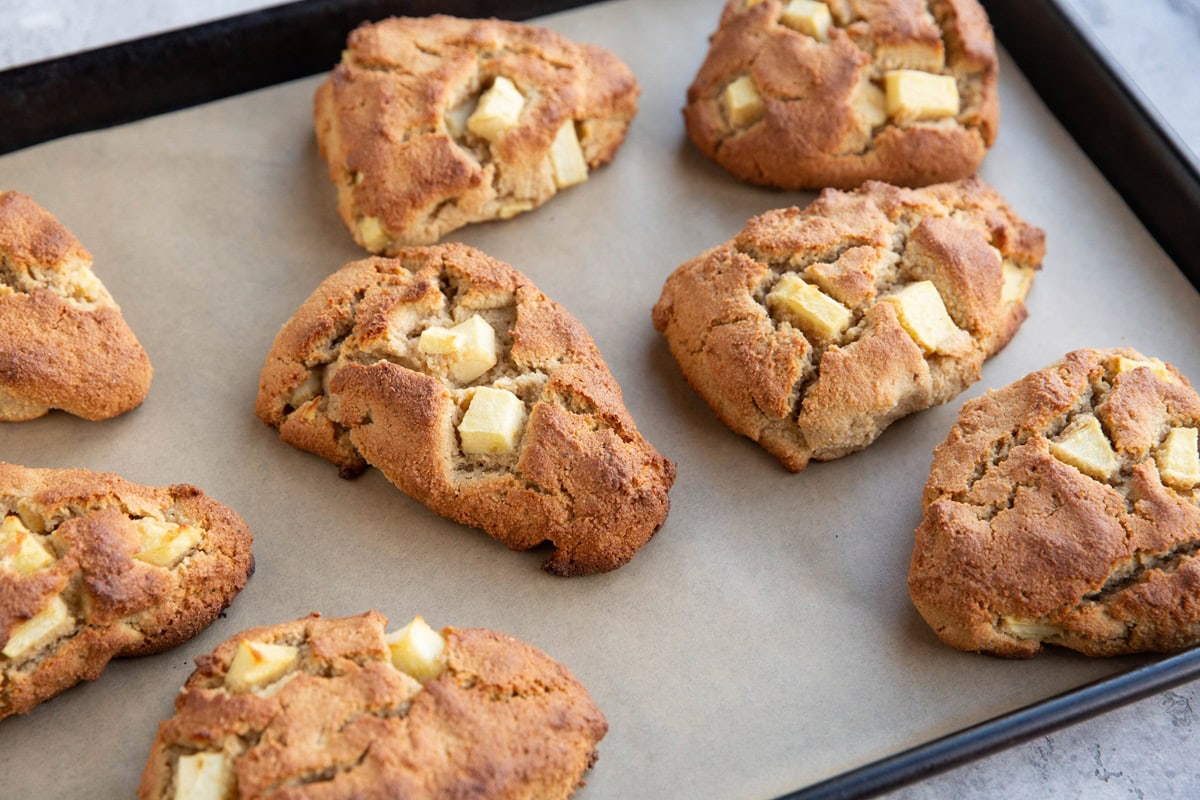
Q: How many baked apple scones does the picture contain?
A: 8